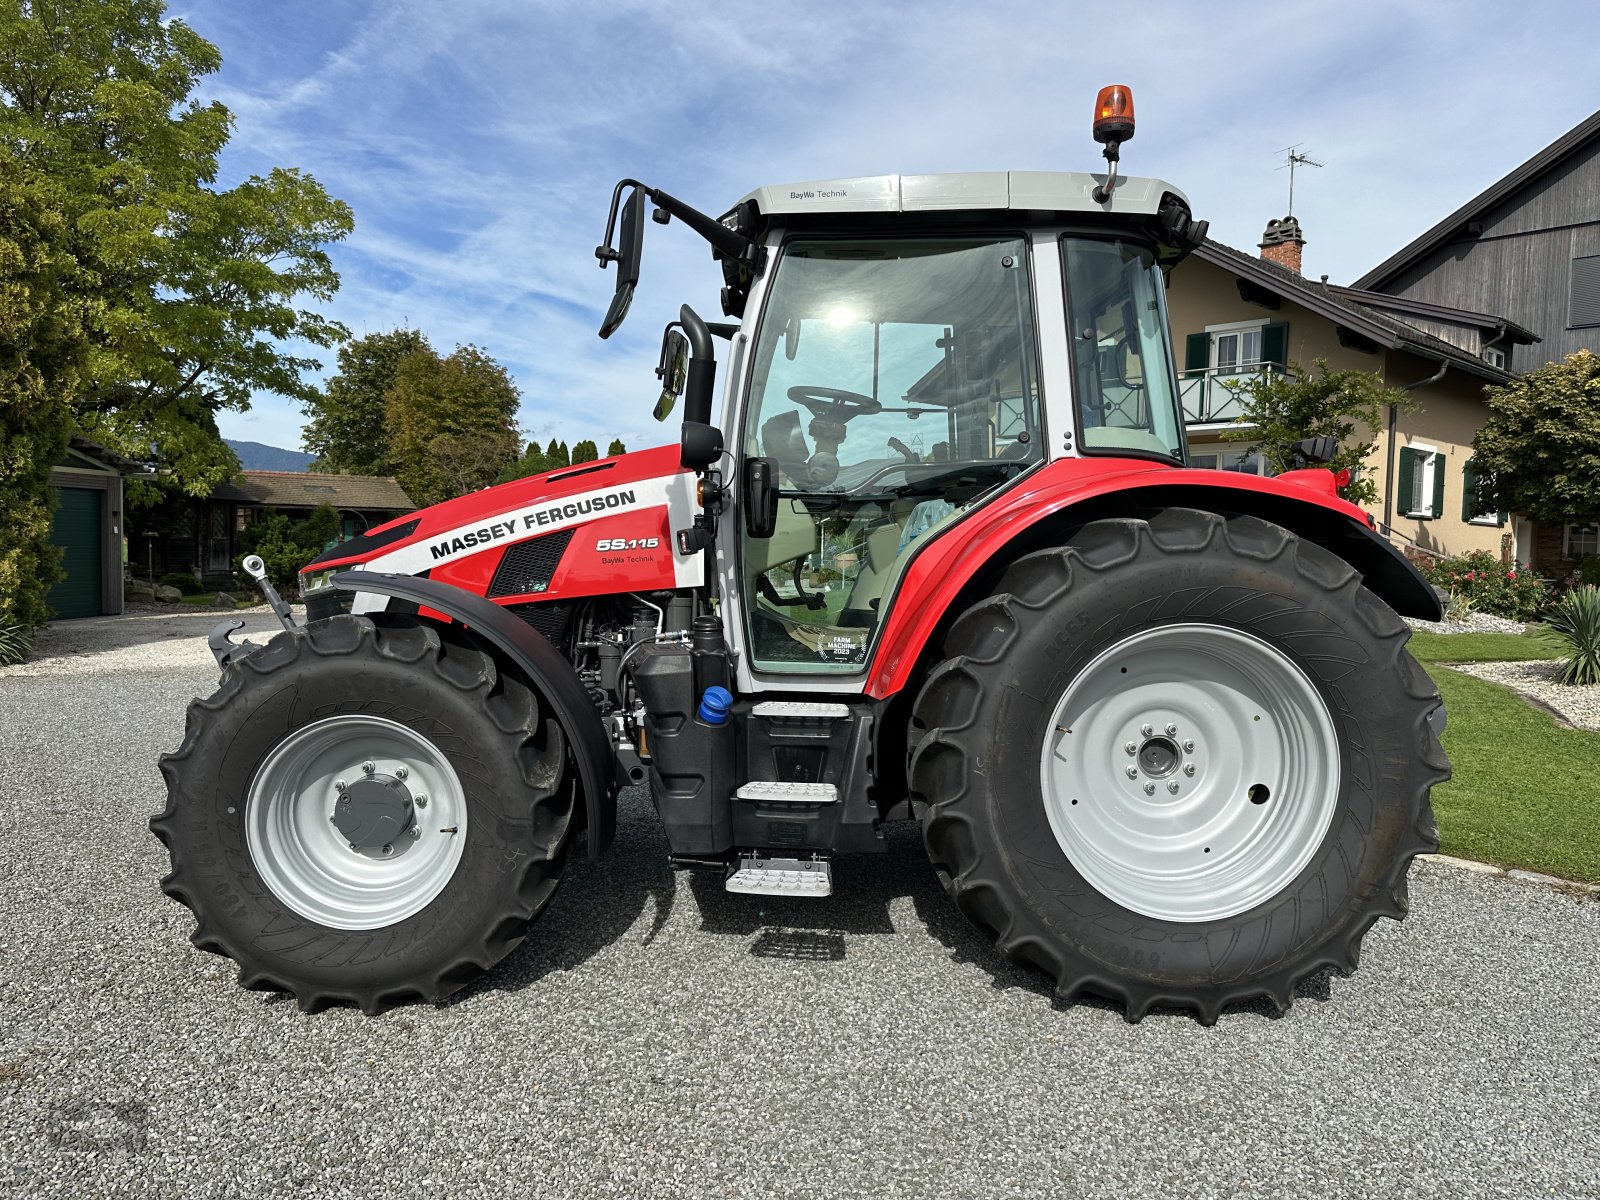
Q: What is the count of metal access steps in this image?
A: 3